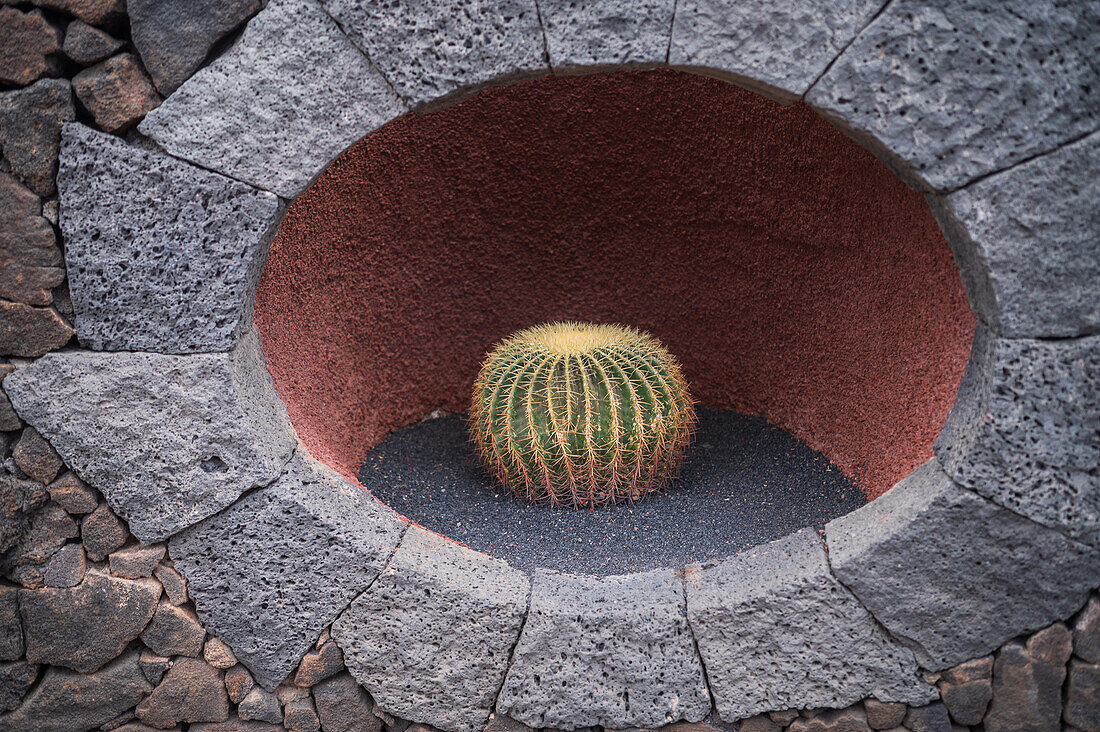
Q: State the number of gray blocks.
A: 14